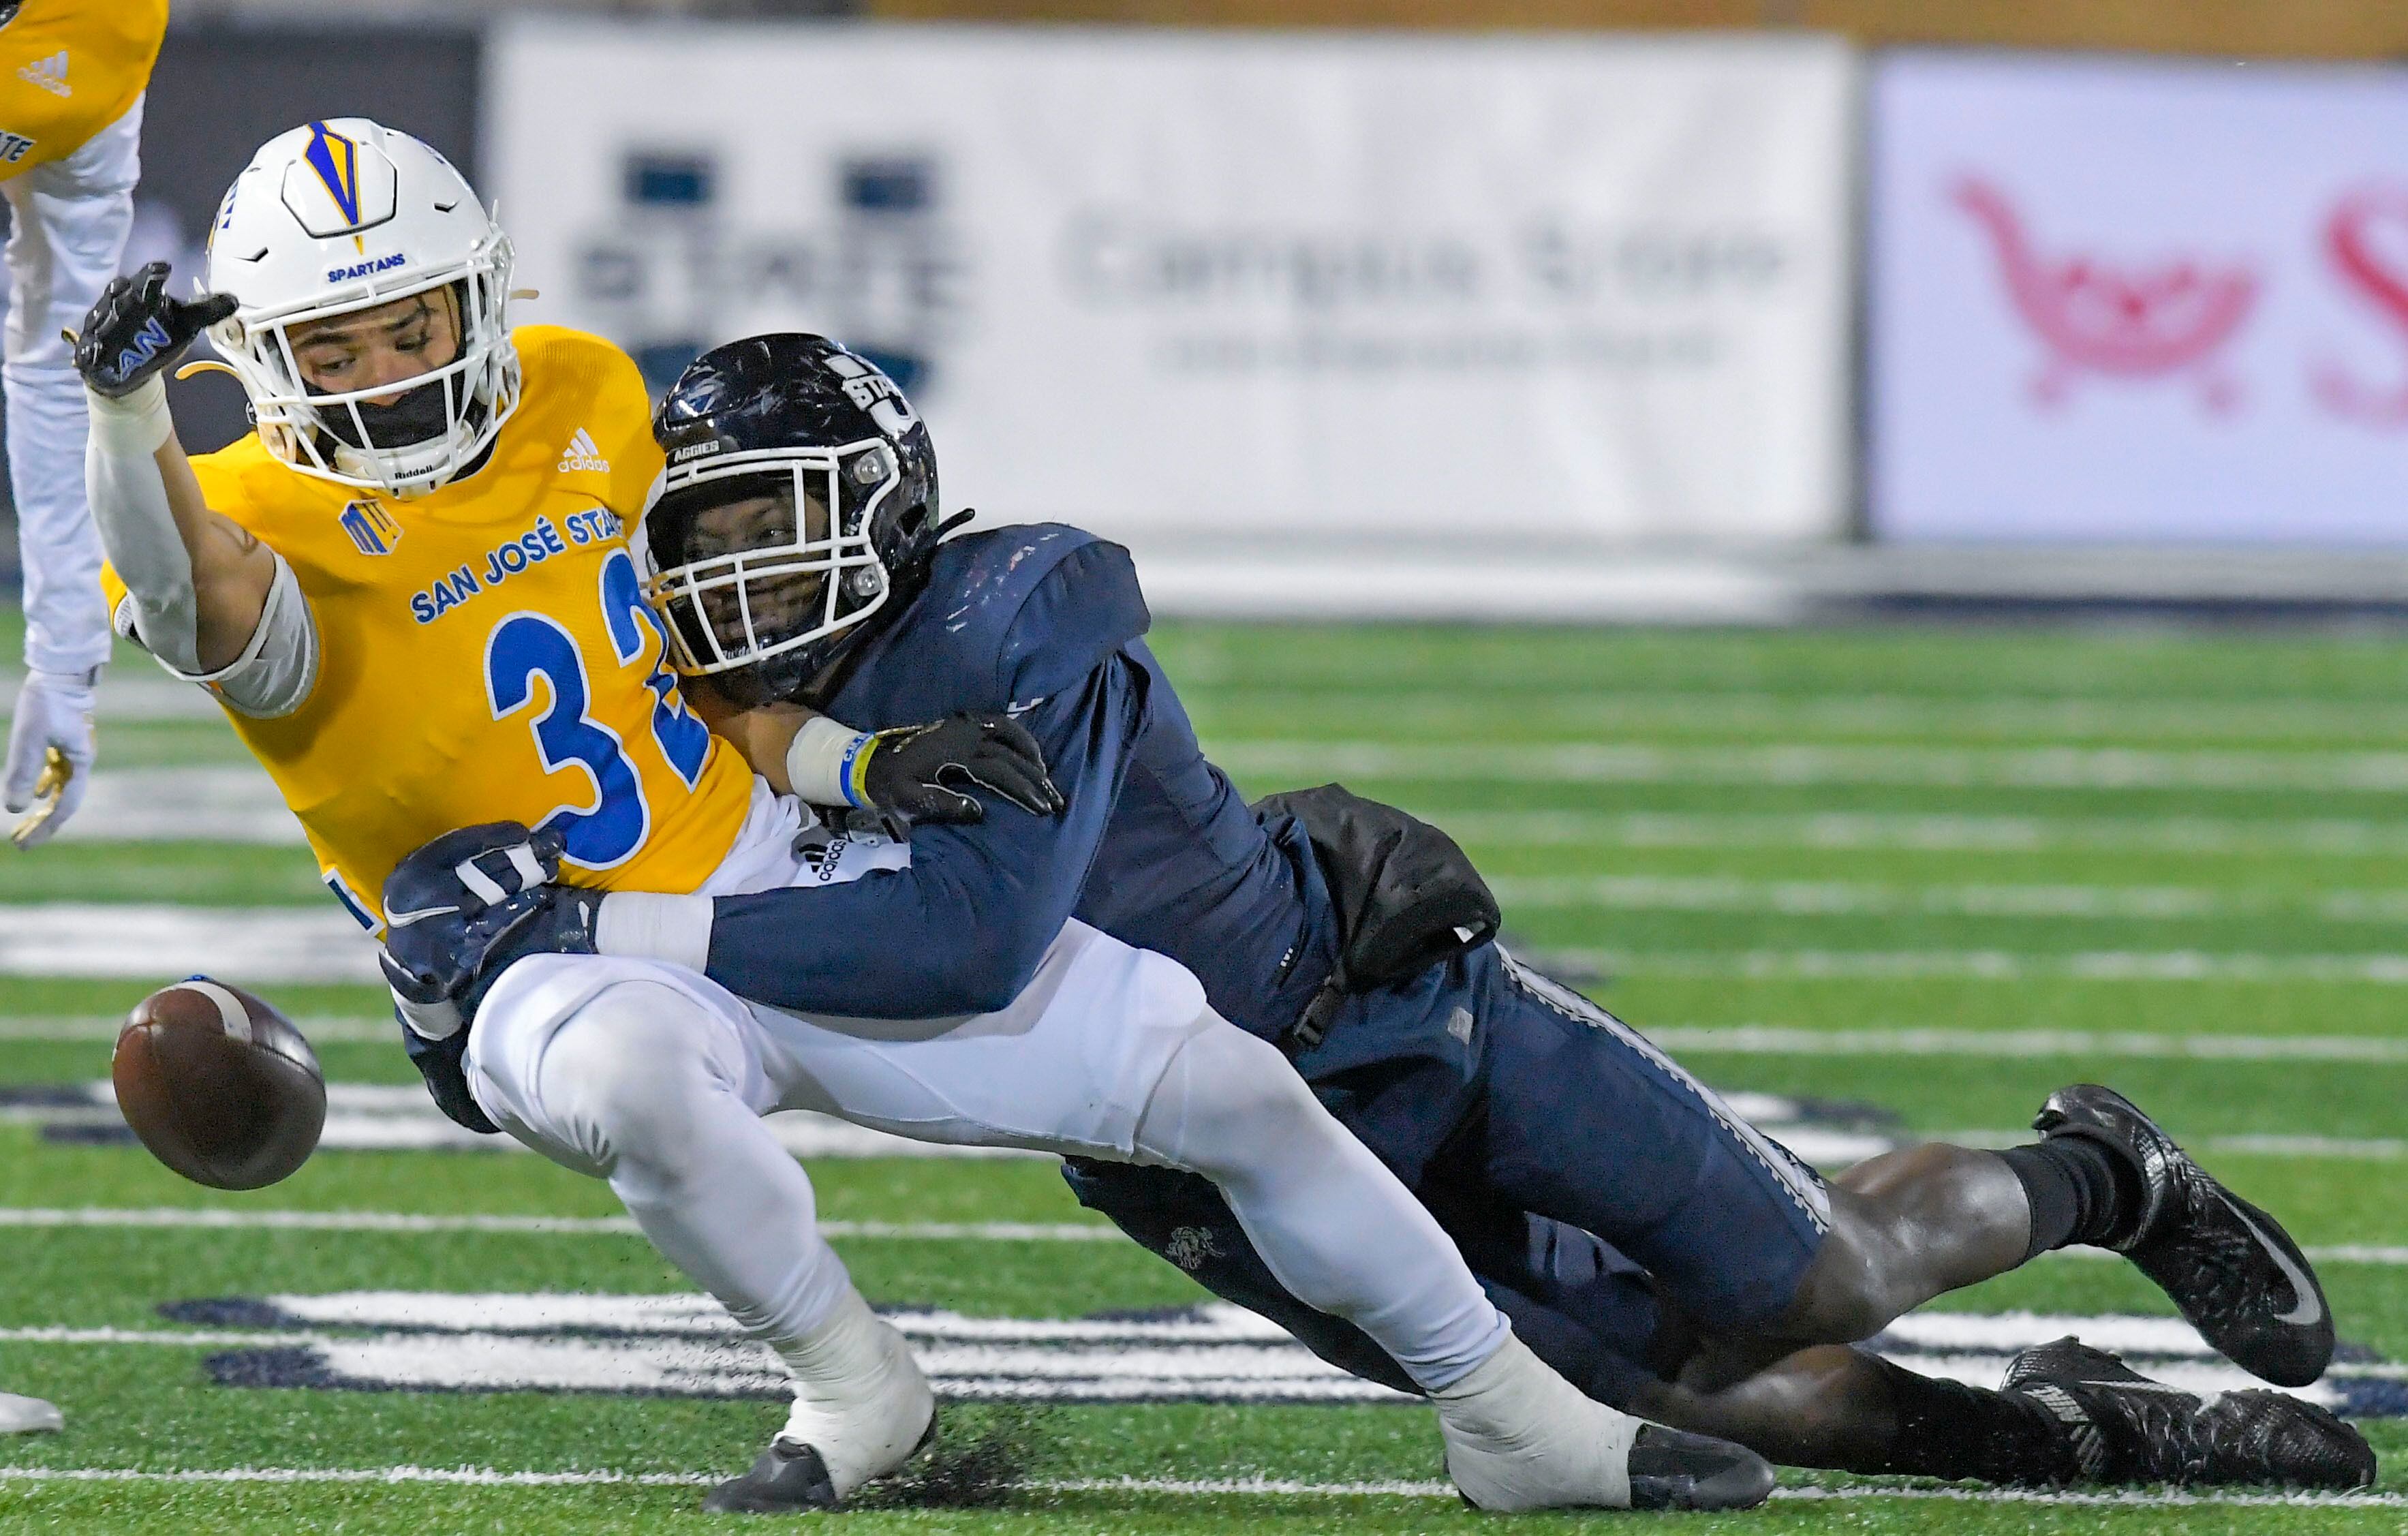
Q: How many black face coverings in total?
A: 1